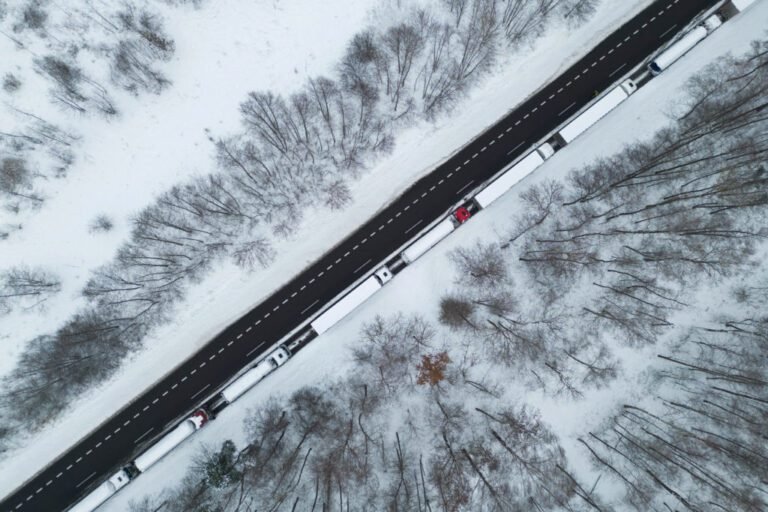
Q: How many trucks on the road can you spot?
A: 9